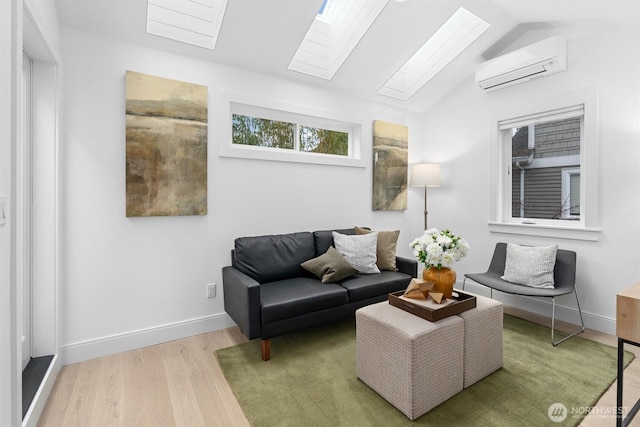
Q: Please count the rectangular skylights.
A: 3